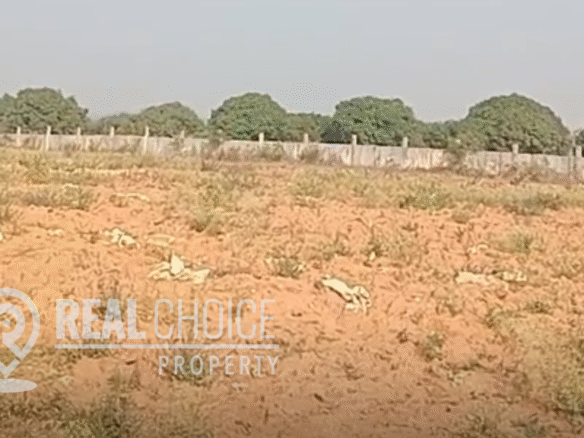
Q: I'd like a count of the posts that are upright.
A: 12